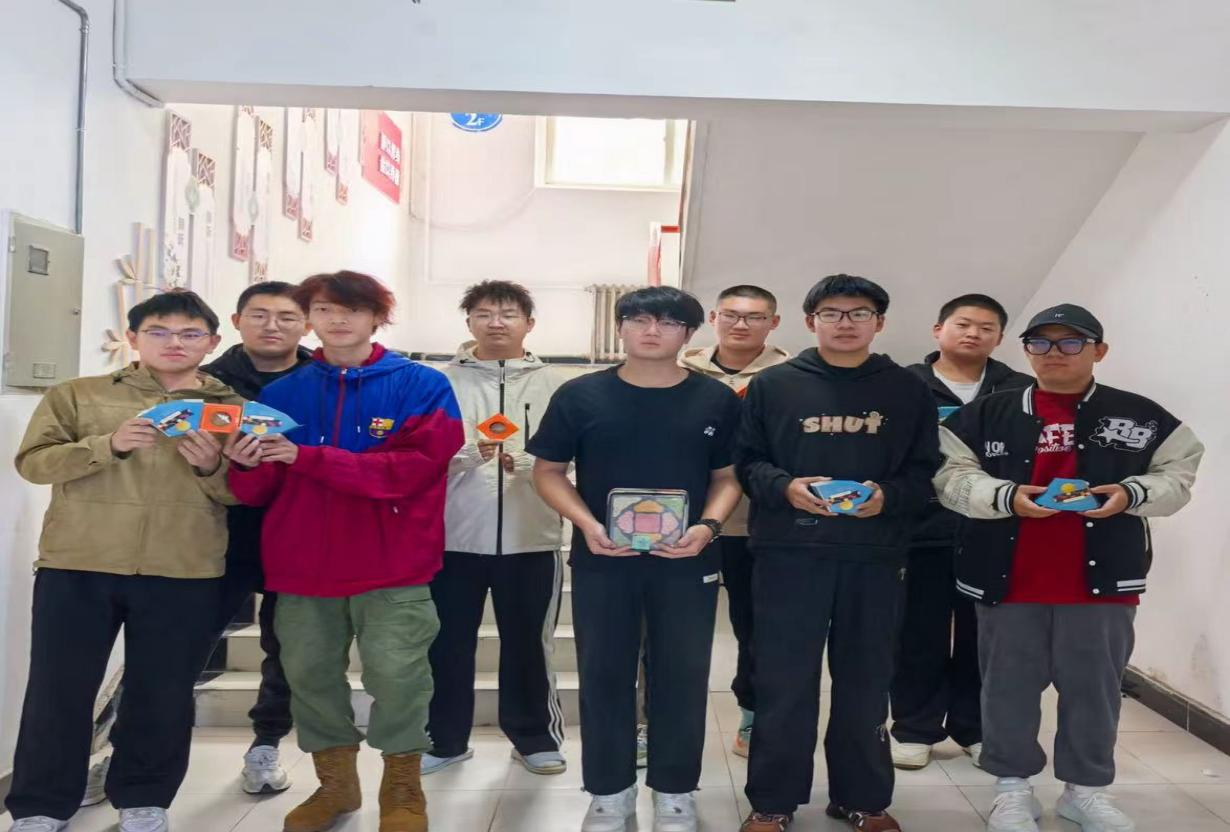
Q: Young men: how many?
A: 9